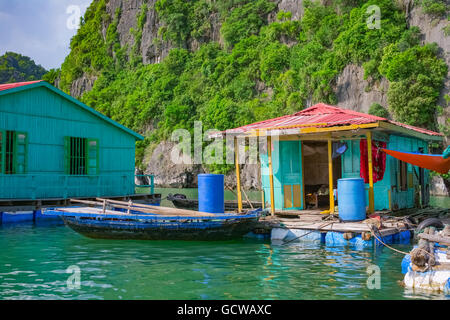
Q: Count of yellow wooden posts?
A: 4